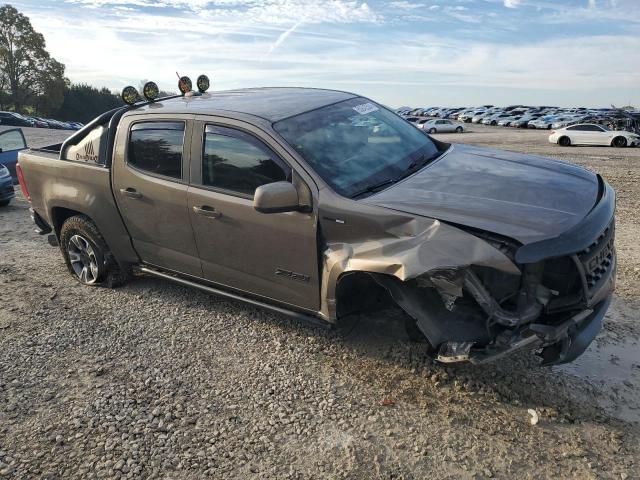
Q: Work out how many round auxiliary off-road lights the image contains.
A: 4